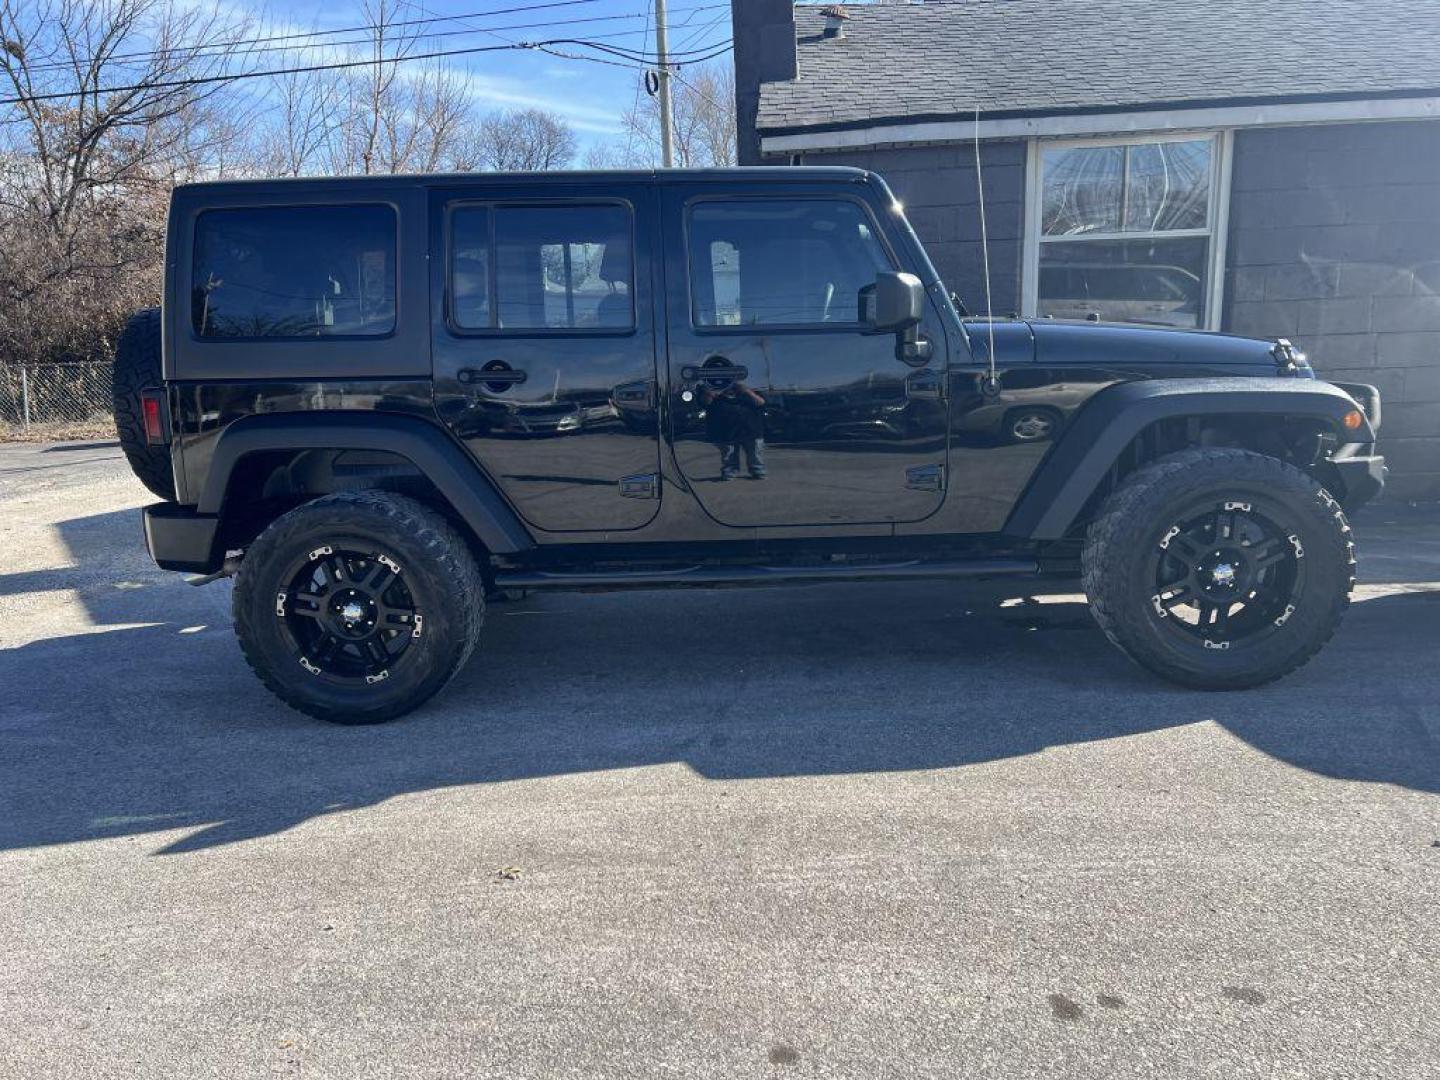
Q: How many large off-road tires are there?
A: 3